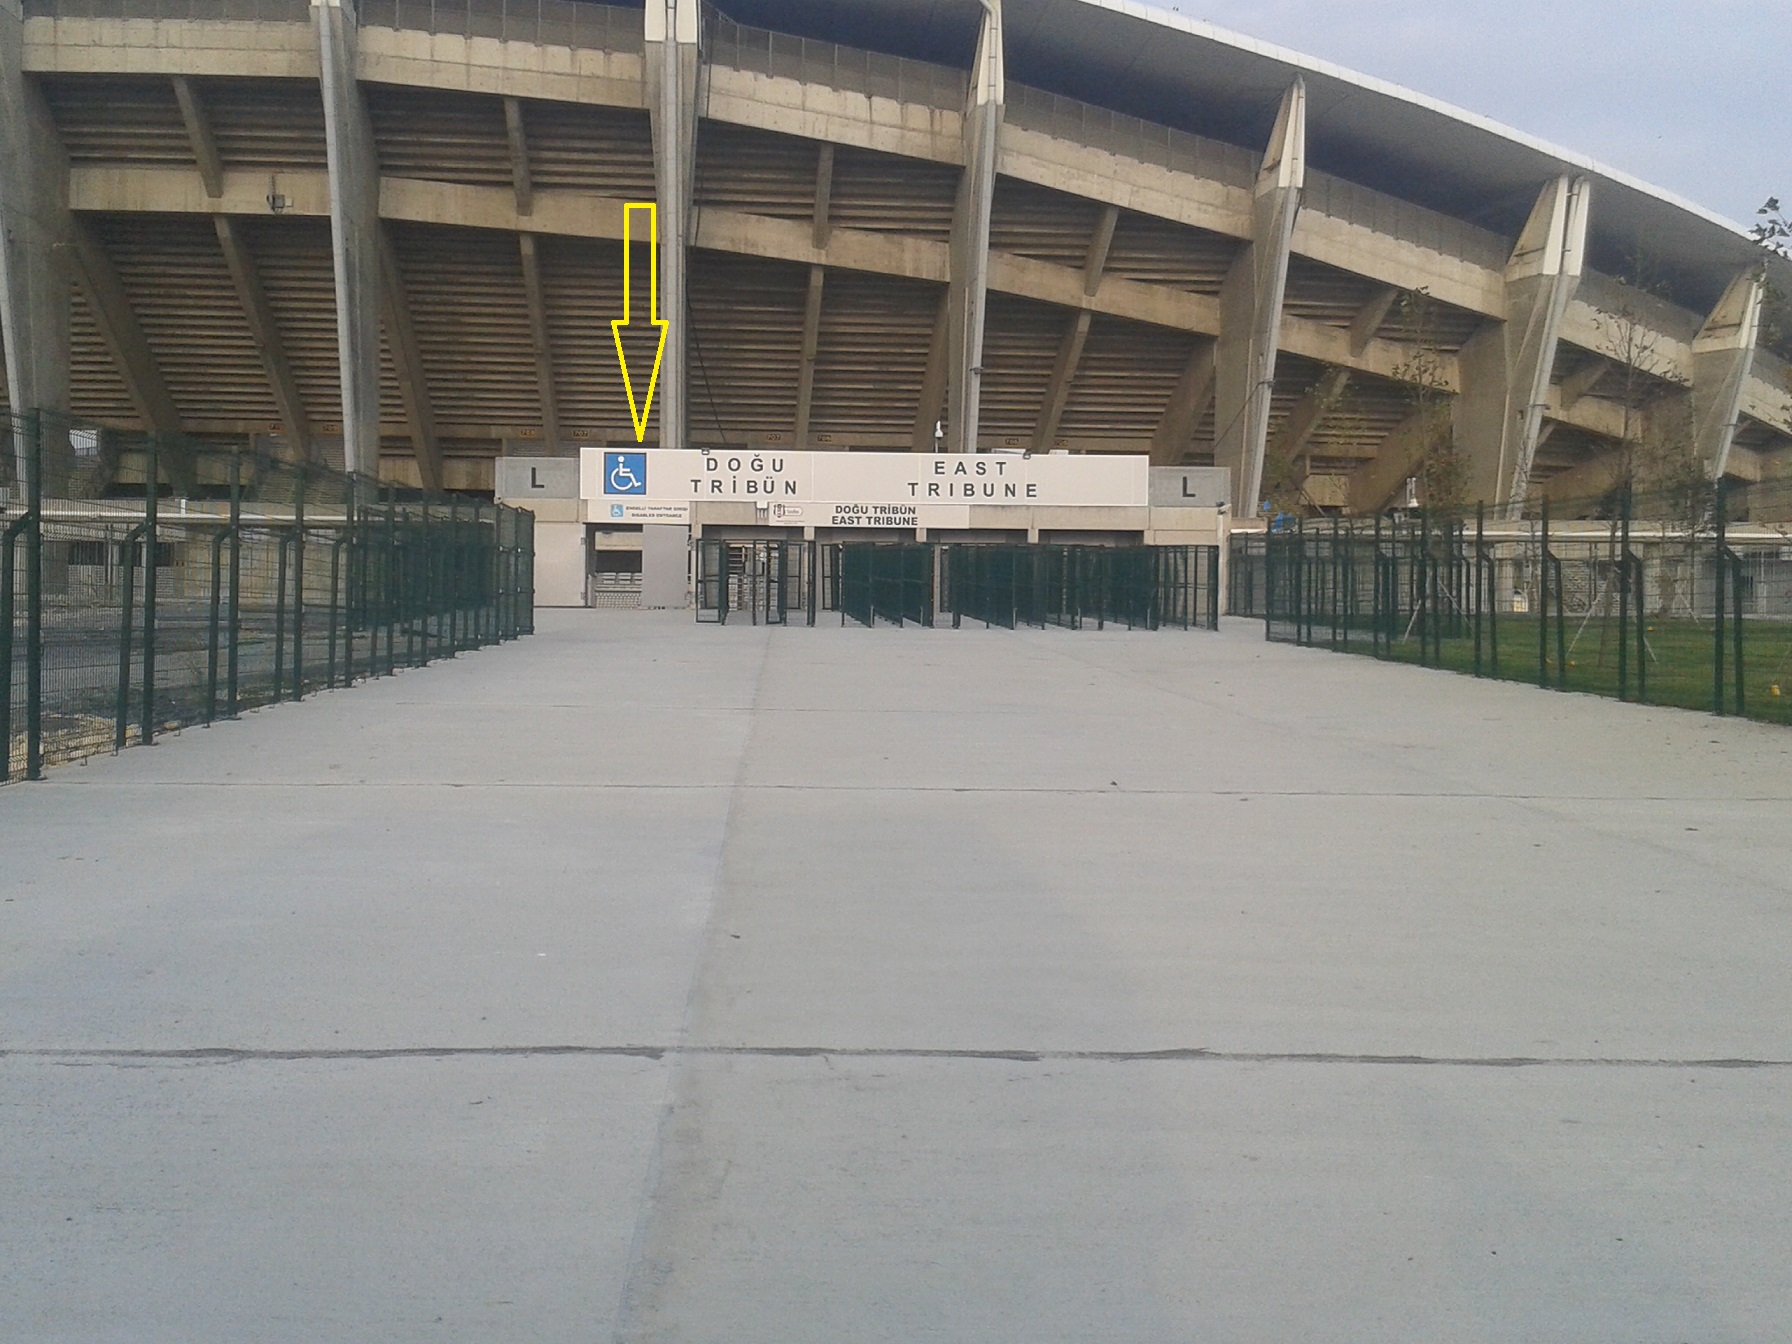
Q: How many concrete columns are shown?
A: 7